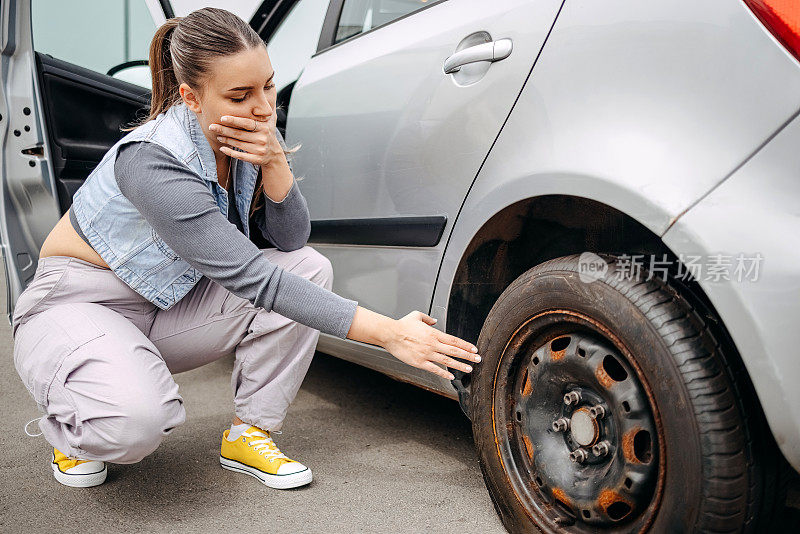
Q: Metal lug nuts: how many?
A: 5